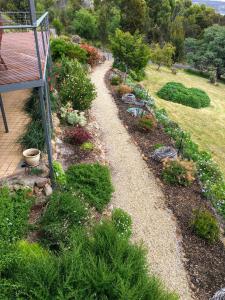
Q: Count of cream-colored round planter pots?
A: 1